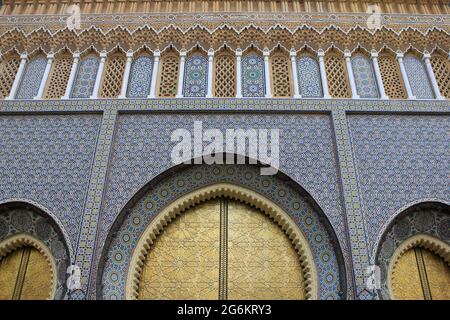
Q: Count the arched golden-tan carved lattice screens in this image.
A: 9